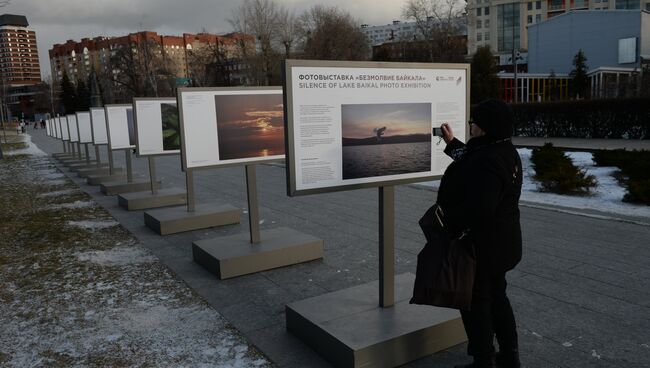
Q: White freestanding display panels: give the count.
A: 12